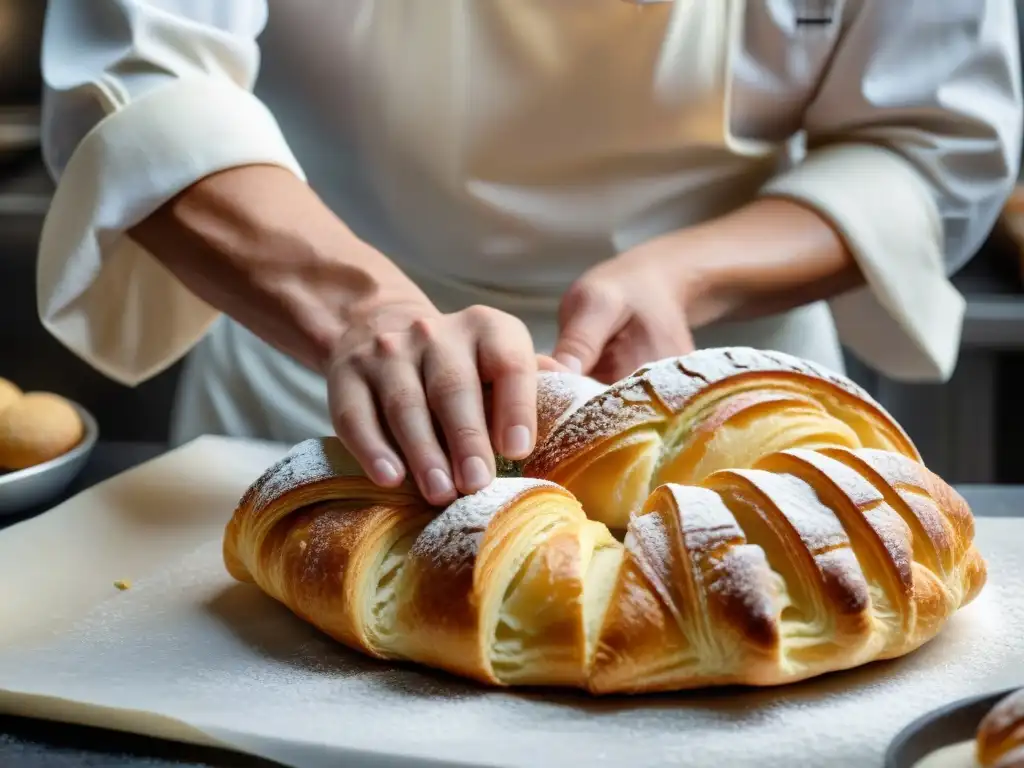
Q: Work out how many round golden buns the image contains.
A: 2